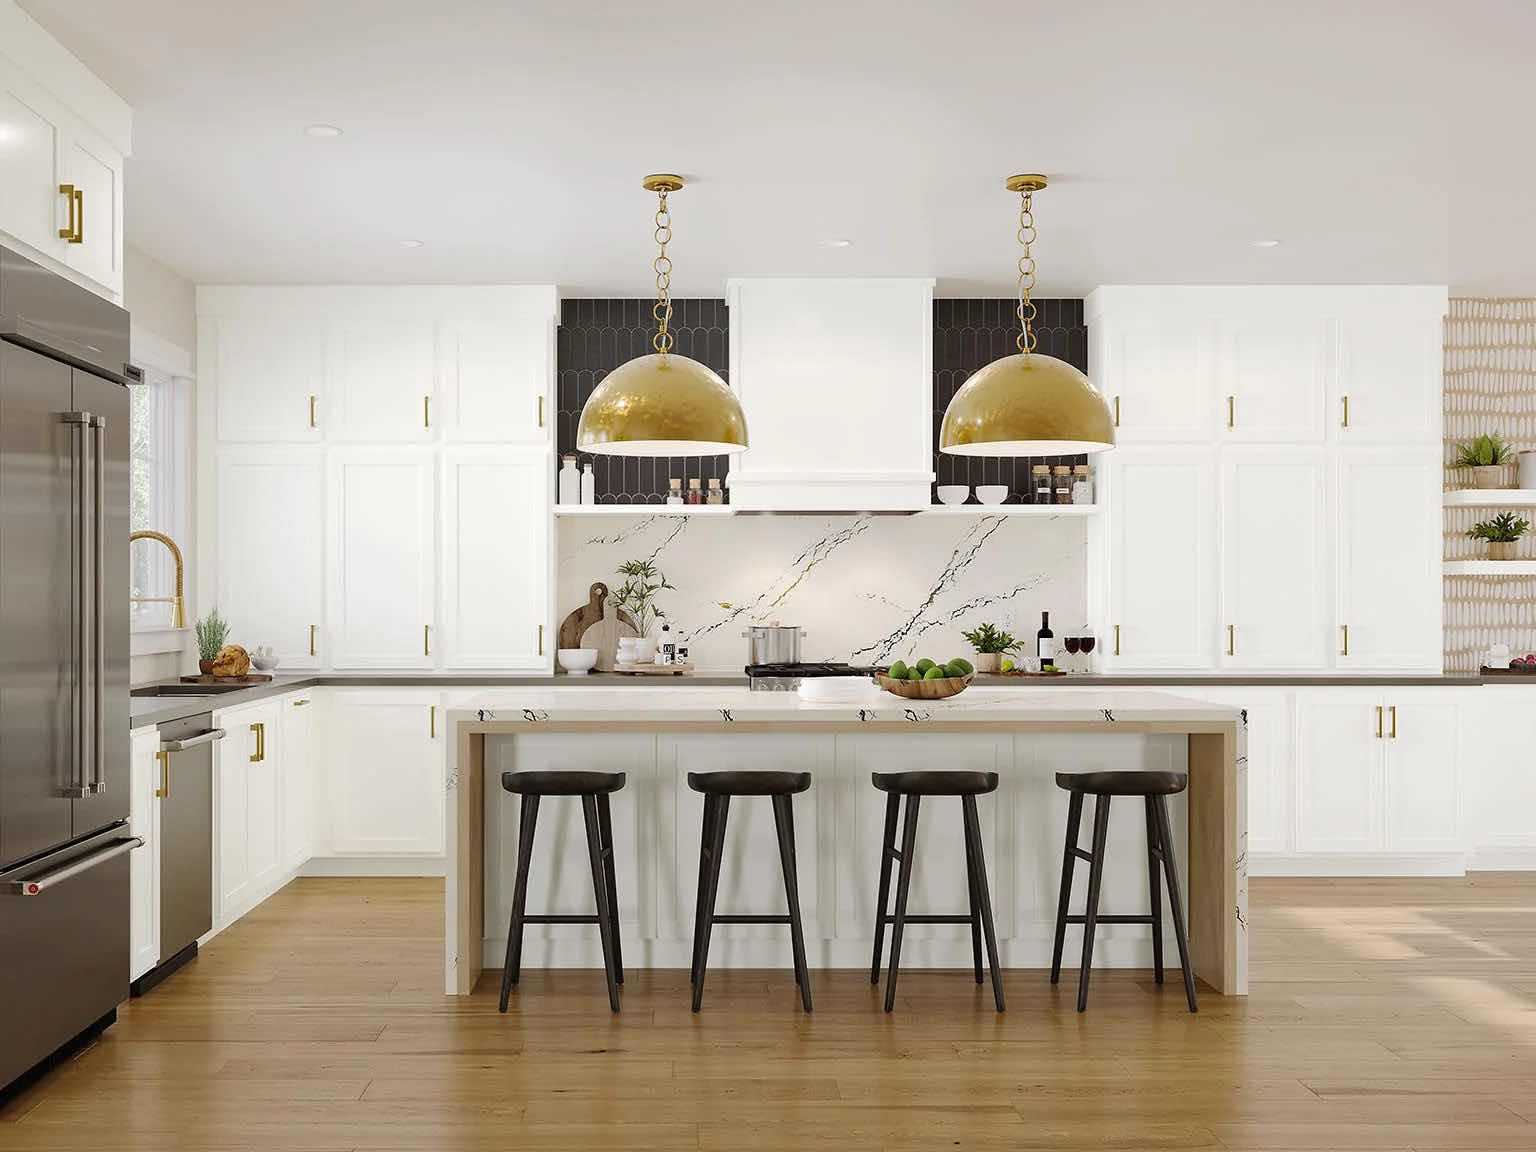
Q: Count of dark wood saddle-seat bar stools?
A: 4